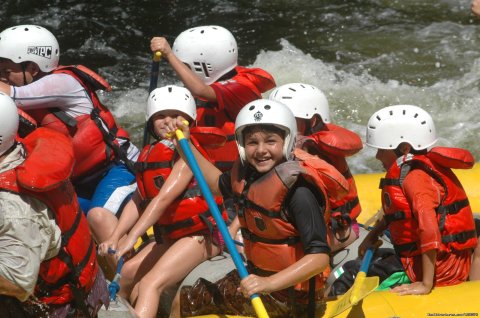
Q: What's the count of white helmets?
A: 7